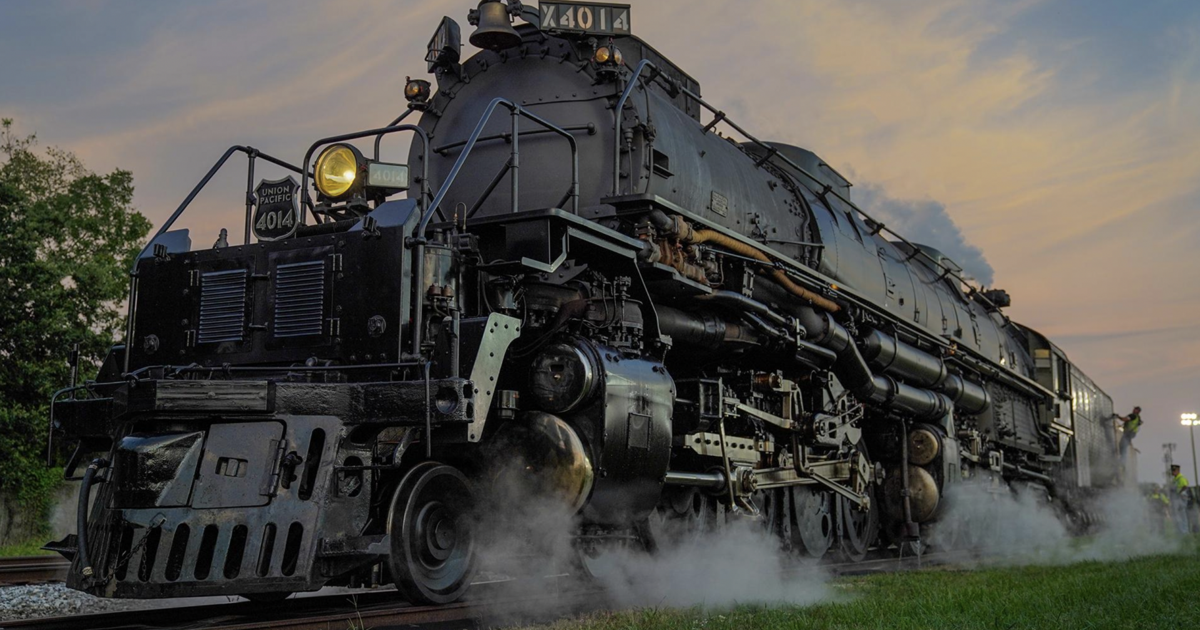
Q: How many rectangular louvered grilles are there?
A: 2